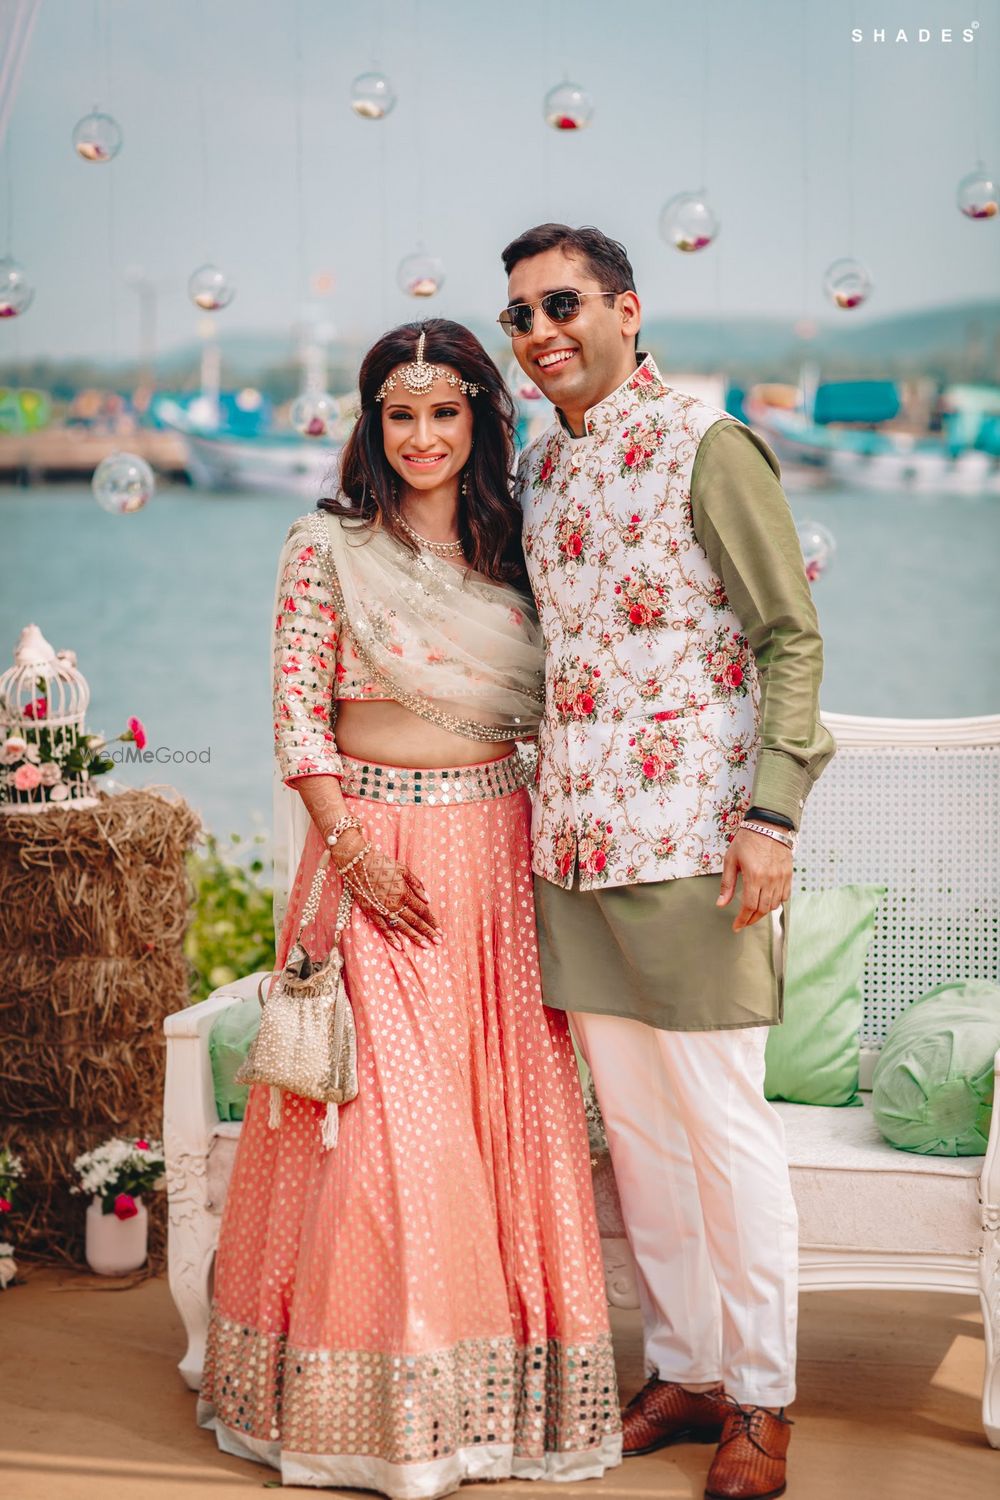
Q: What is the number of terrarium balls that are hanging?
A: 13